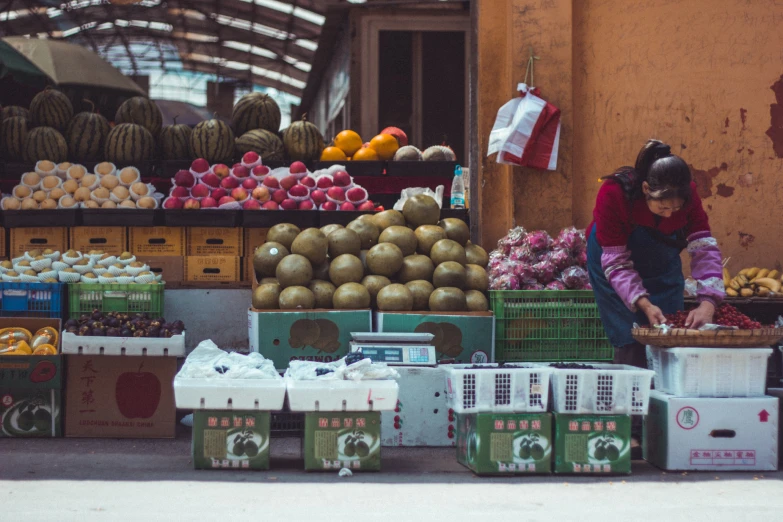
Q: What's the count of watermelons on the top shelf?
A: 12